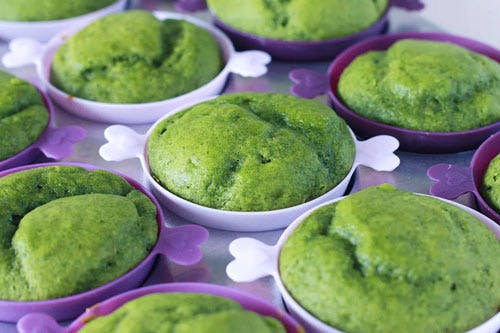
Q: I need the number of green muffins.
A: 10